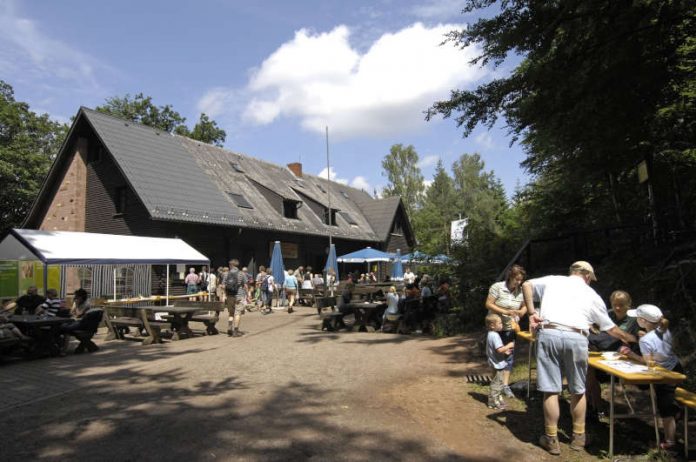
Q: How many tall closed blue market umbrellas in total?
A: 3